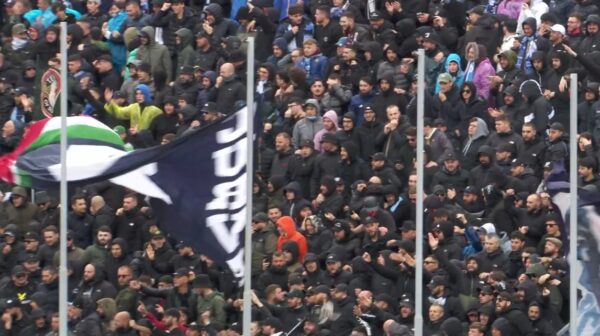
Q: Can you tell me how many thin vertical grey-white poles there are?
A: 4